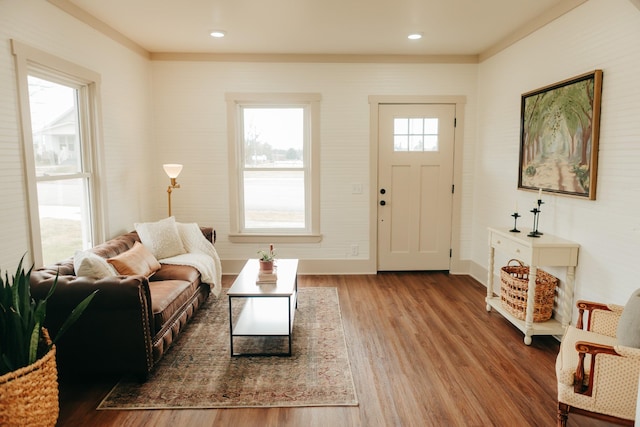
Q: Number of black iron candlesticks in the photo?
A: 3